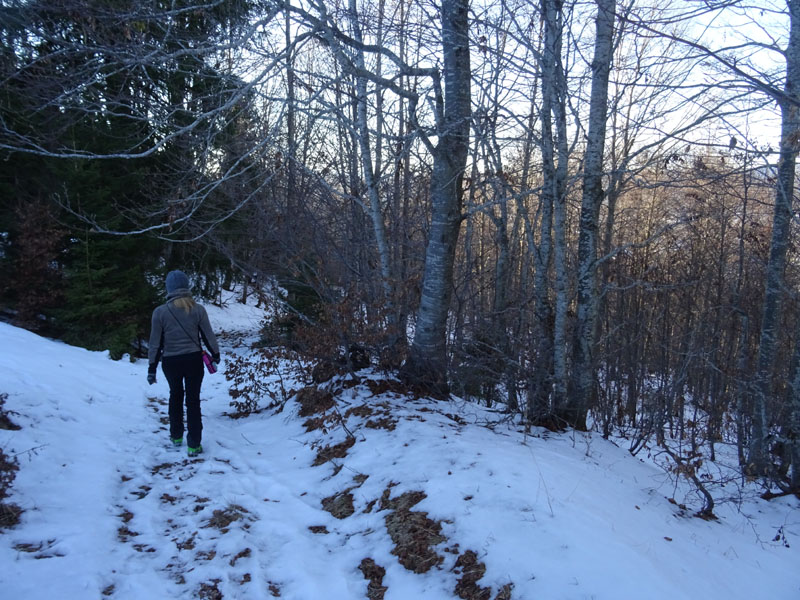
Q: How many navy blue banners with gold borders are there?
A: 0